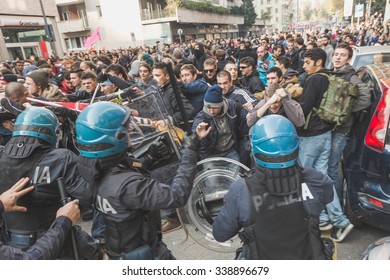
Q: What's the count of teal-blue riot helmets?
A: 3